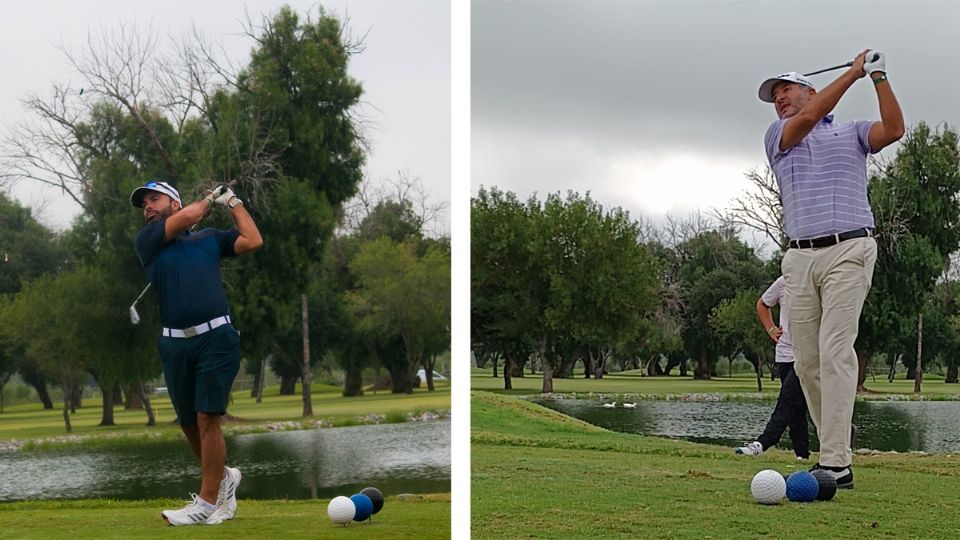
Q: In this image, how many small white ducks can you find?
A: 2